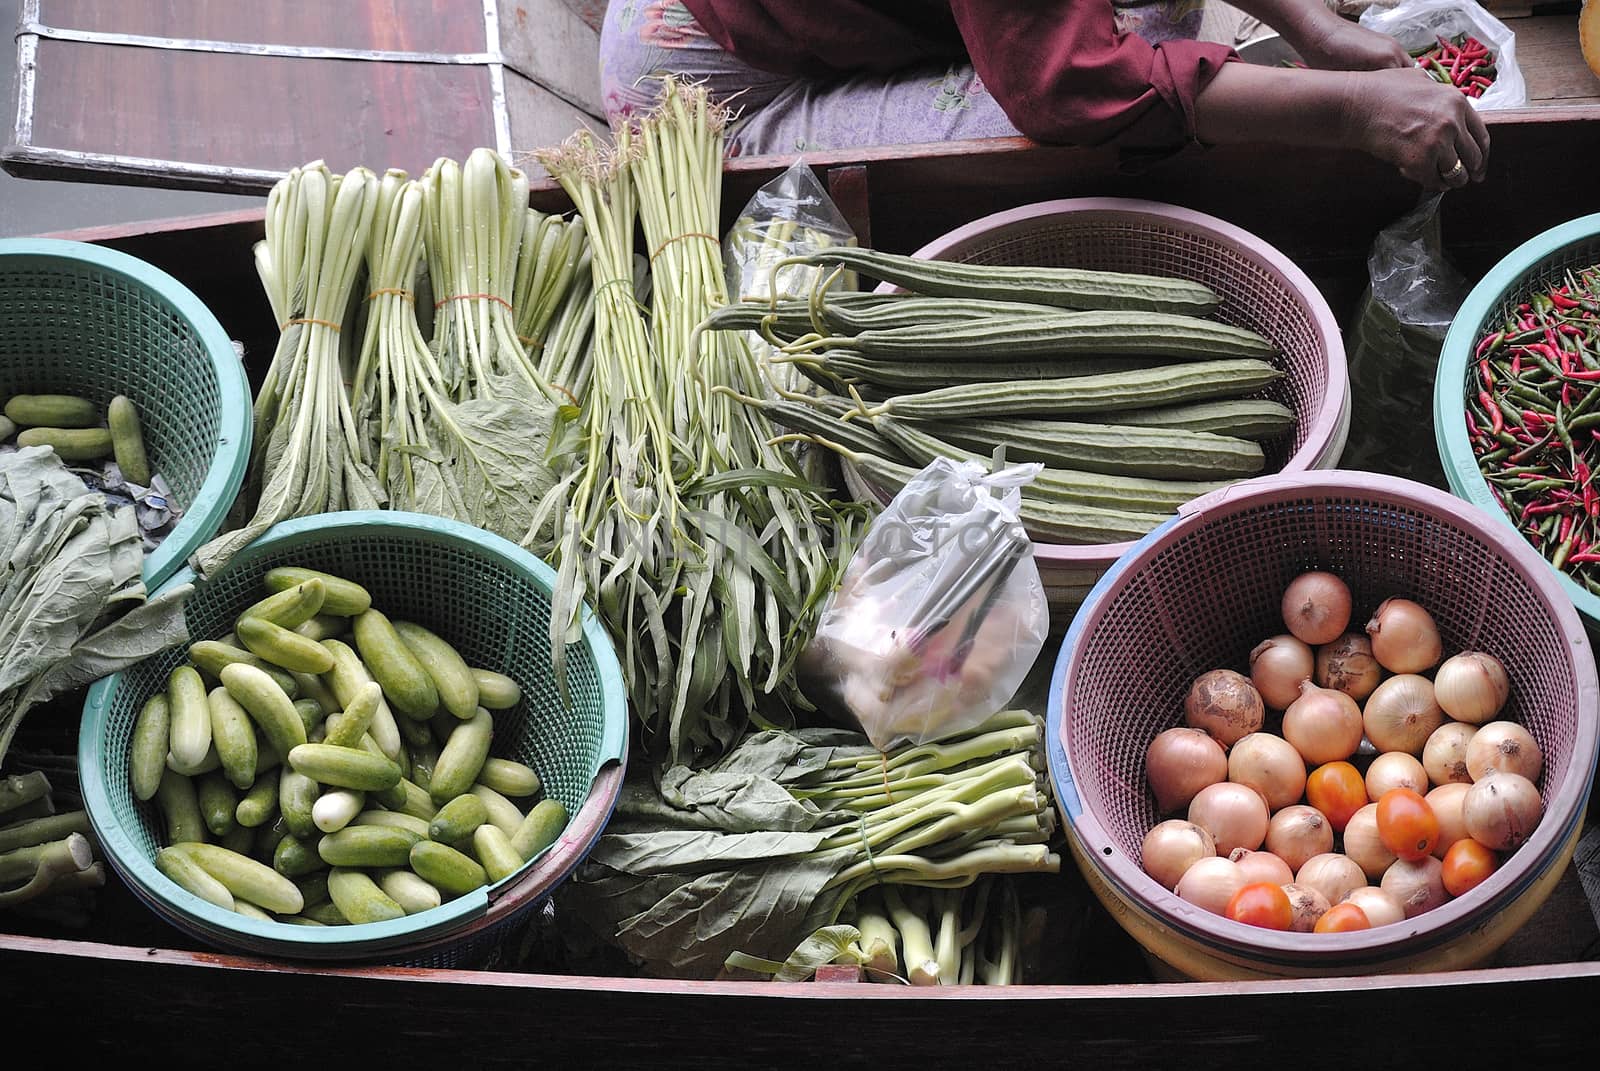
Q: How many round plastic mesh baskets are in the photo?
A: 5